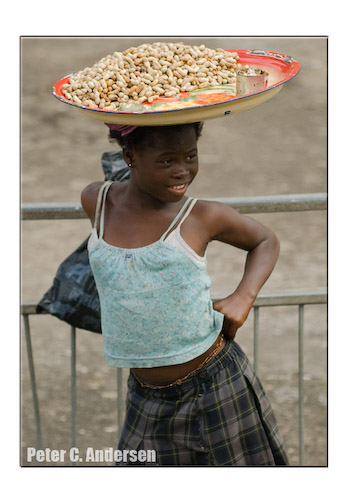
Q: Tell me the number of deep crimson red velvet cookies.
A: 0